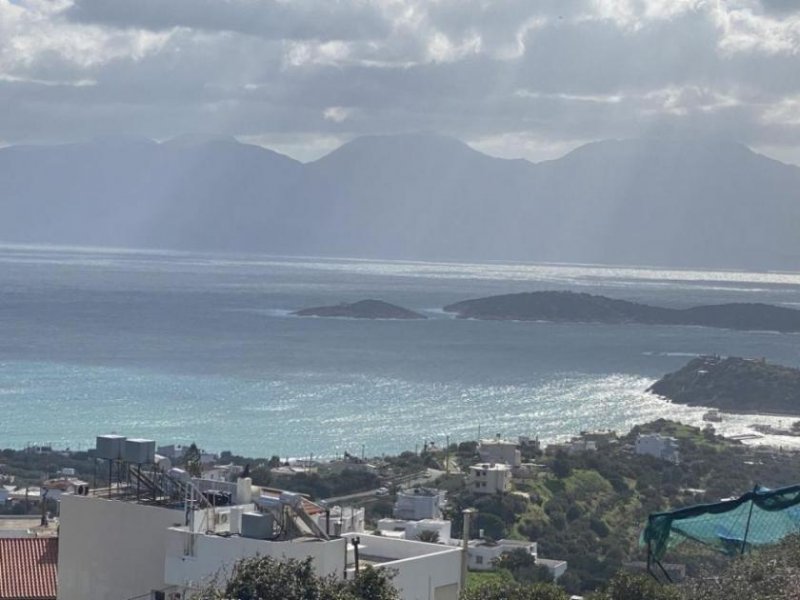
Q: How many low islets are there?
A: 2